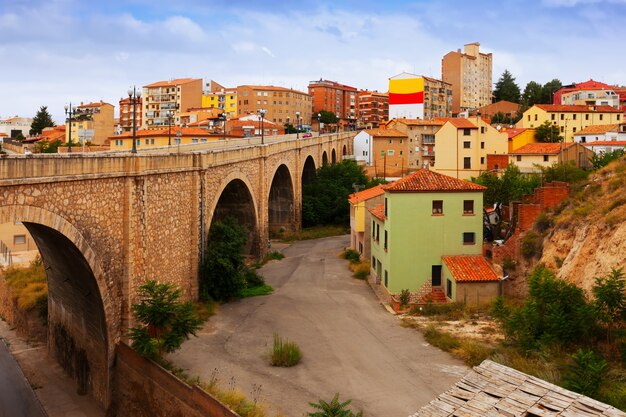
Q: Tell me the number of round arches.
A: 7